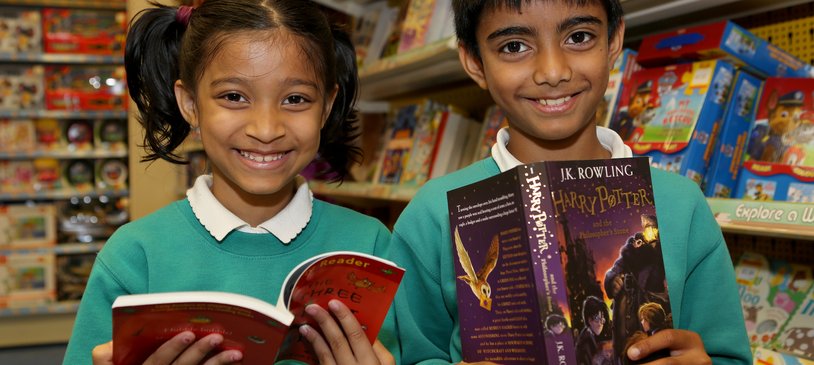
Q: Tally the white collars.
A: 2